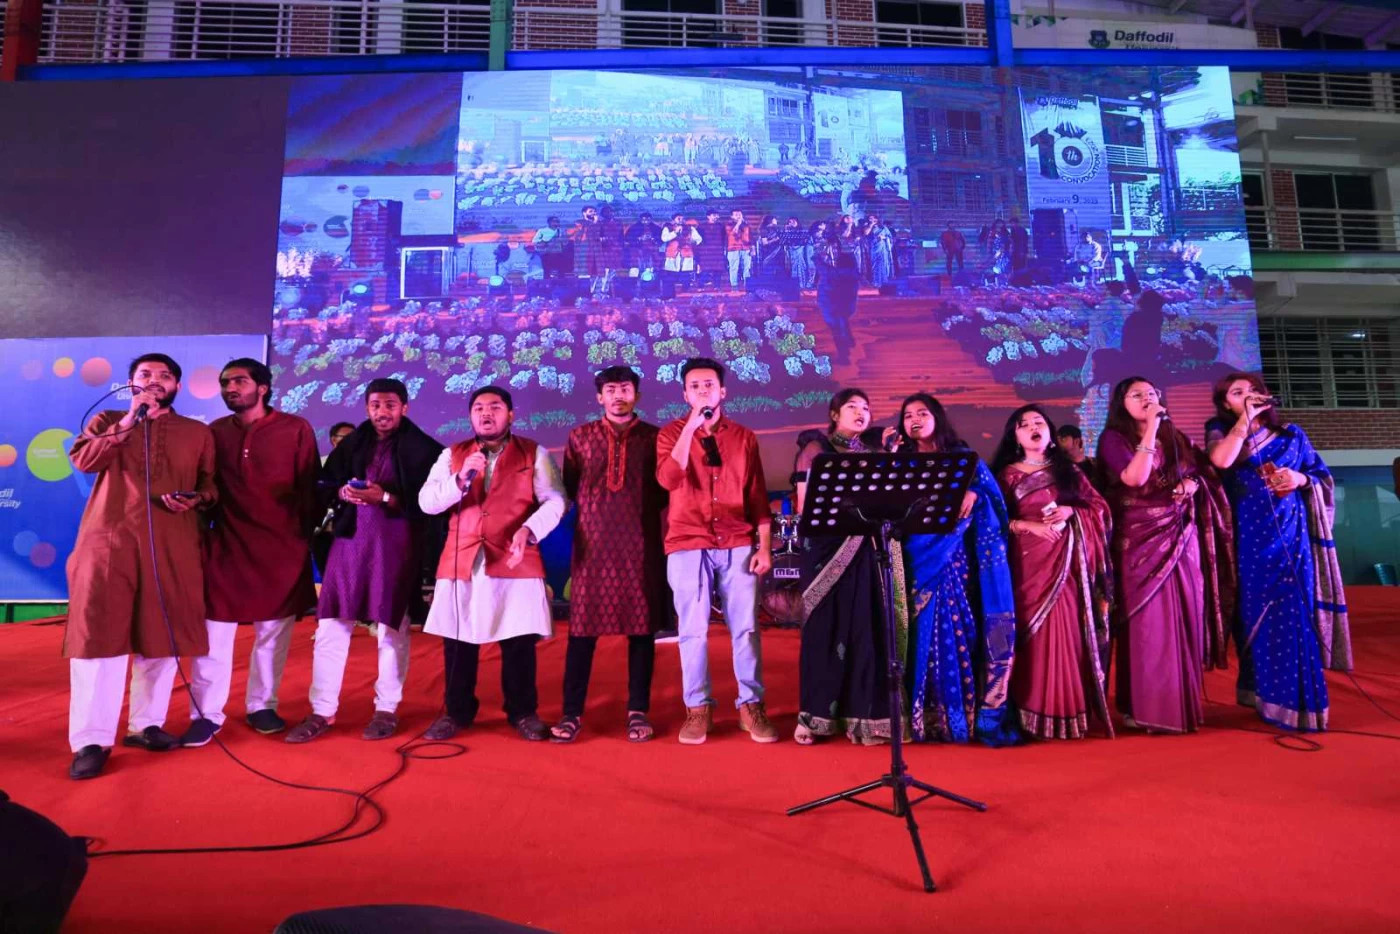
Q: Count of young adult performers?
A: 11